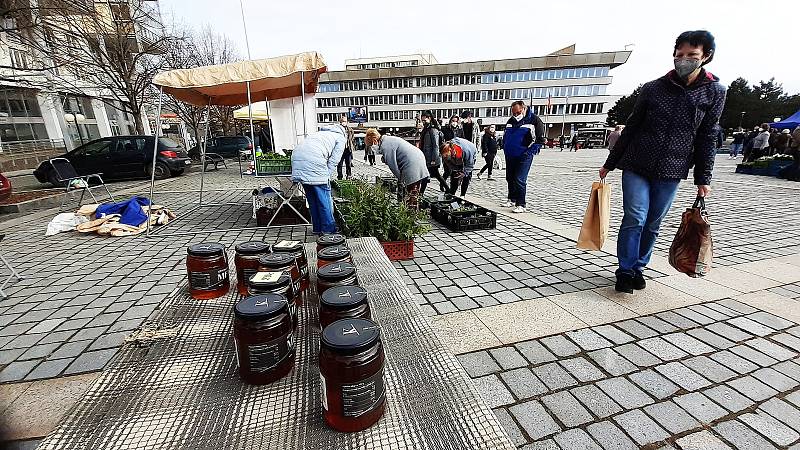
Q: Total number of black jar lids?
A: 11